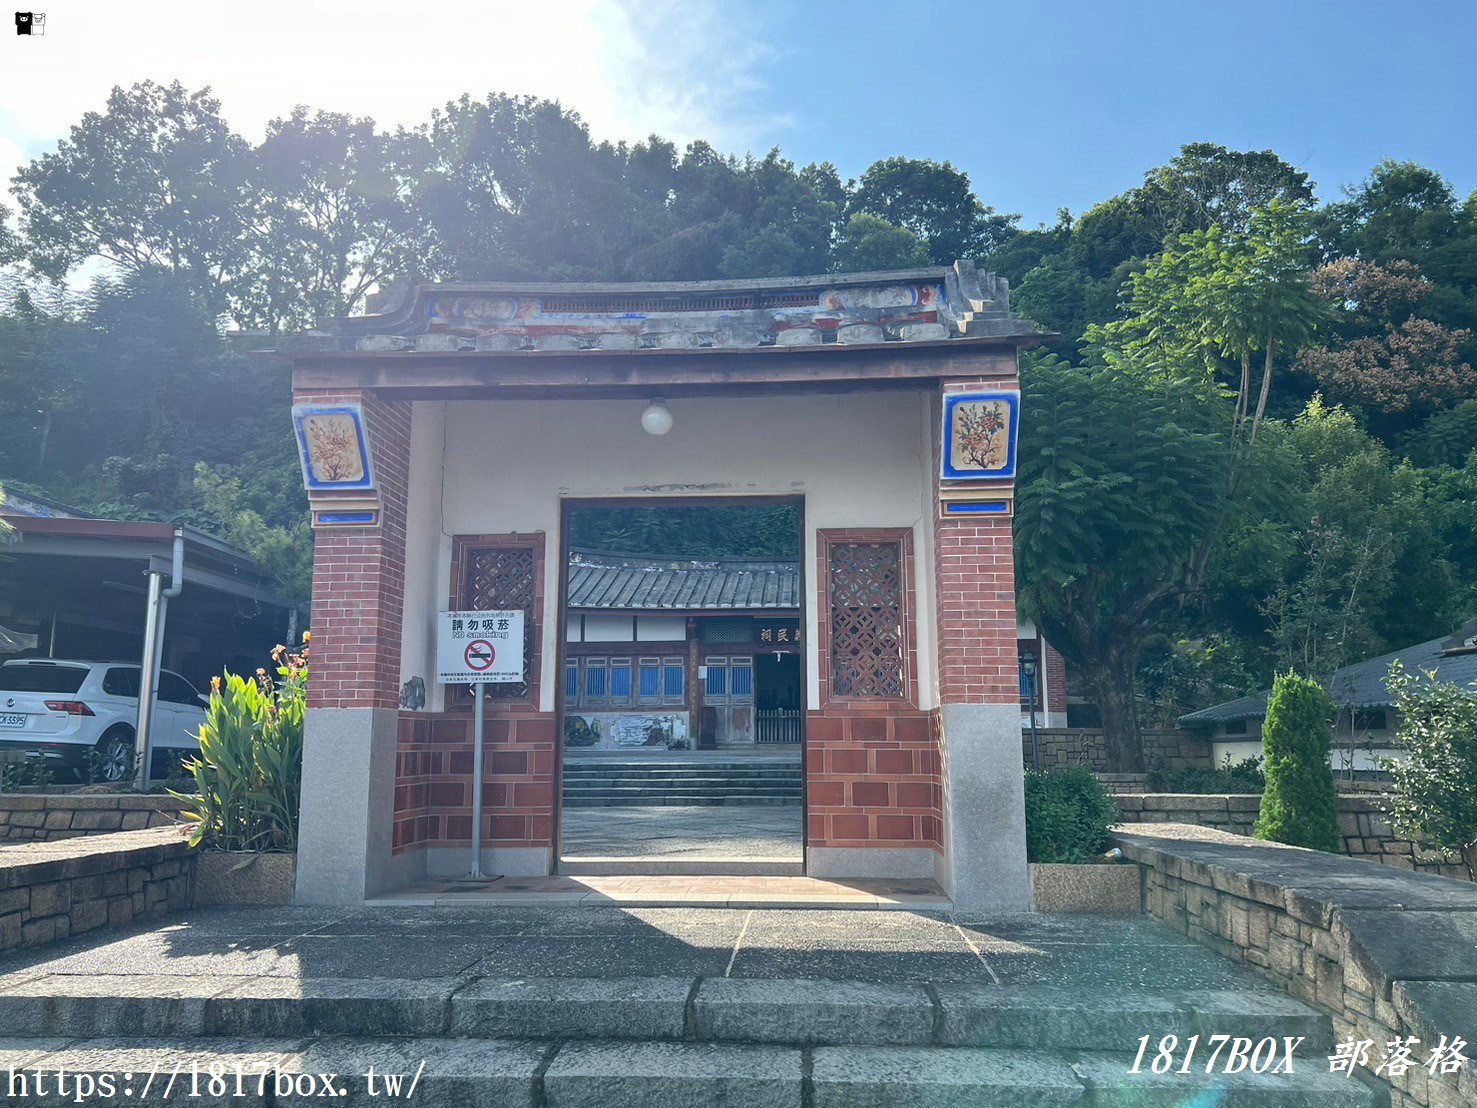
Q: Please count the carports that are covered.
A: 1